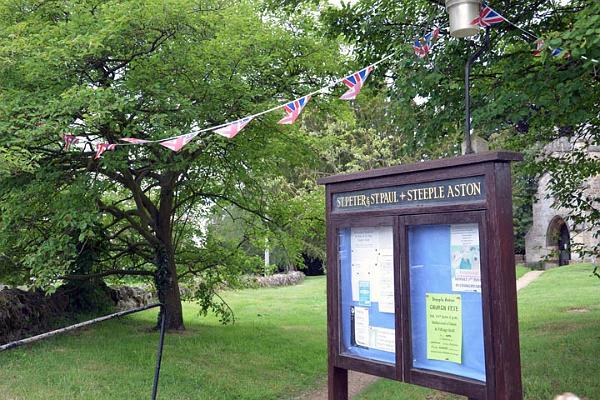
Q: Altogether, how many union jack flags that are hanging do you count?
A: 10